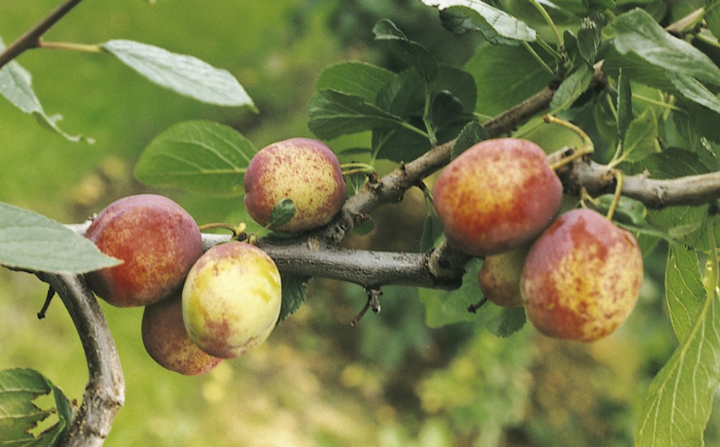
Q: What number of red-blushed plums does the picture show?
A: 7